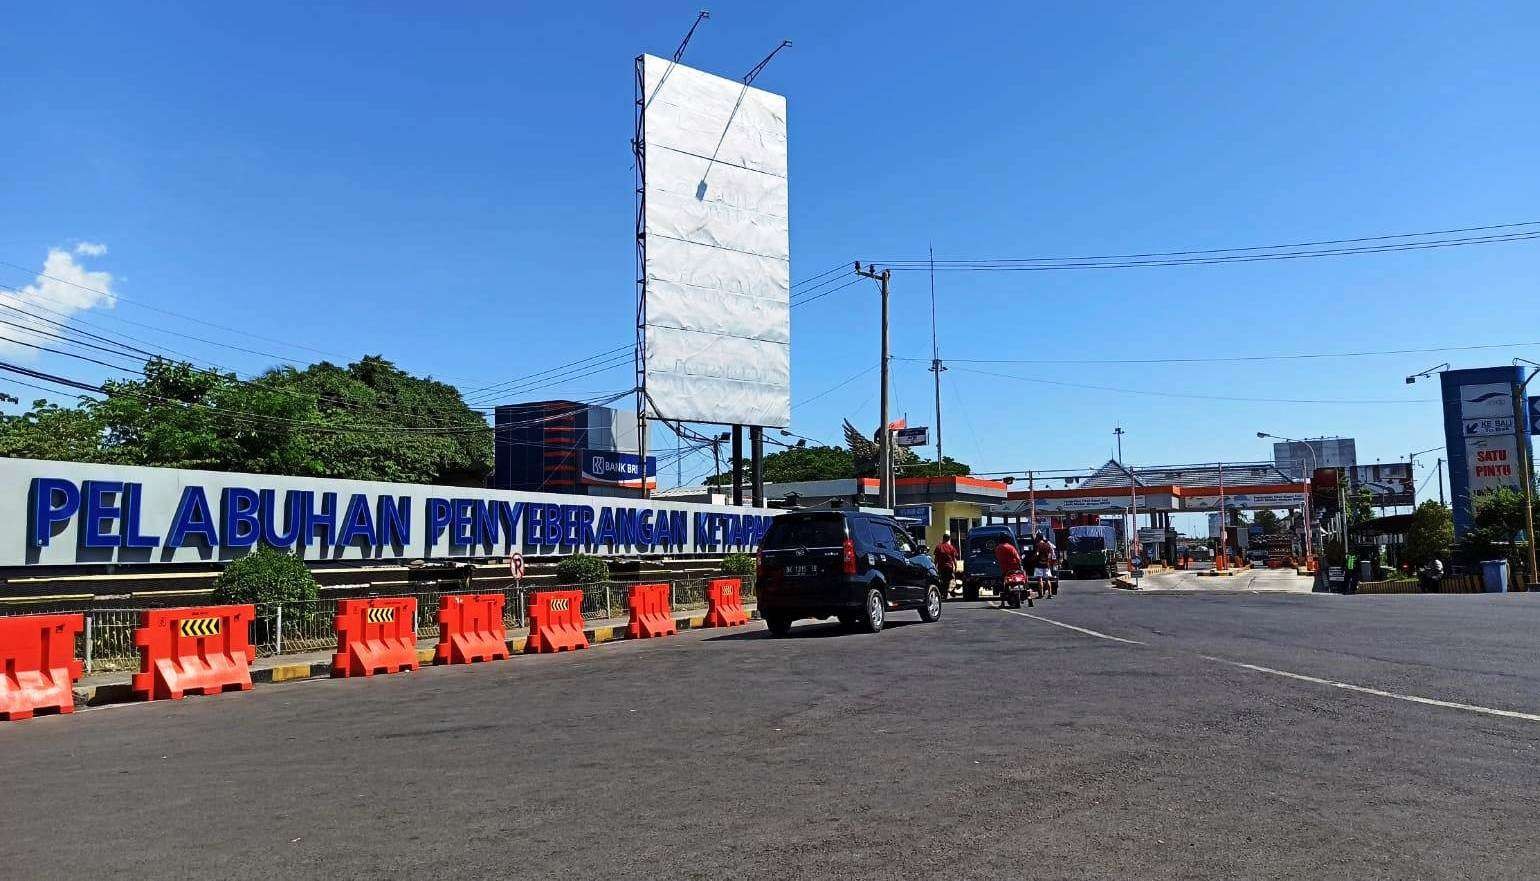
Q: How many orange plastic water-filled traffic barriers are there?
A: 7